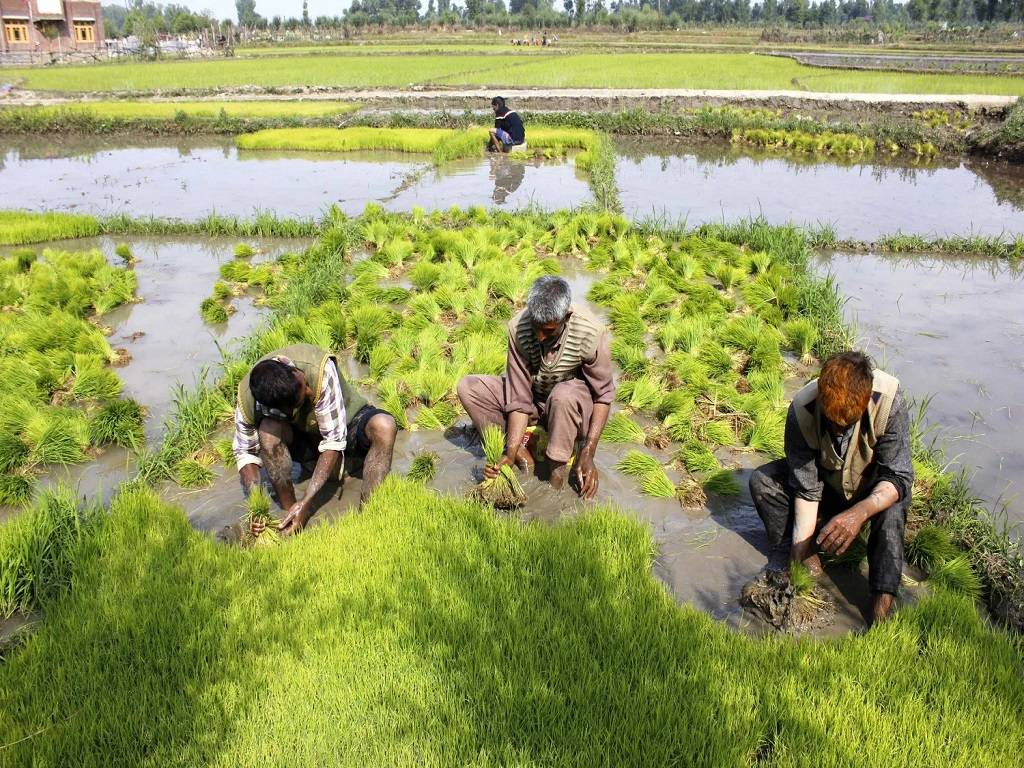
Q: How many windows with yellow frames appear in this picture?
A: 2